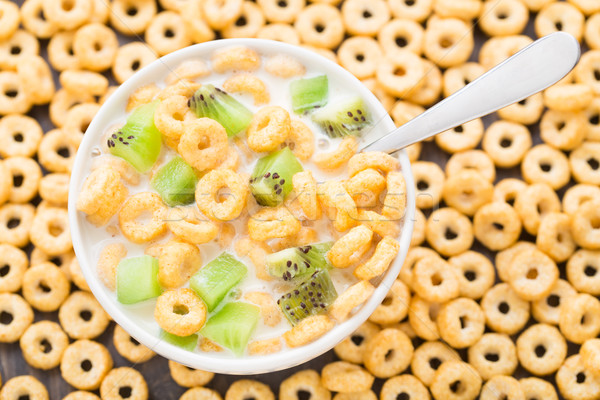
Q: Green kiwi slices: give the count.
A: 12